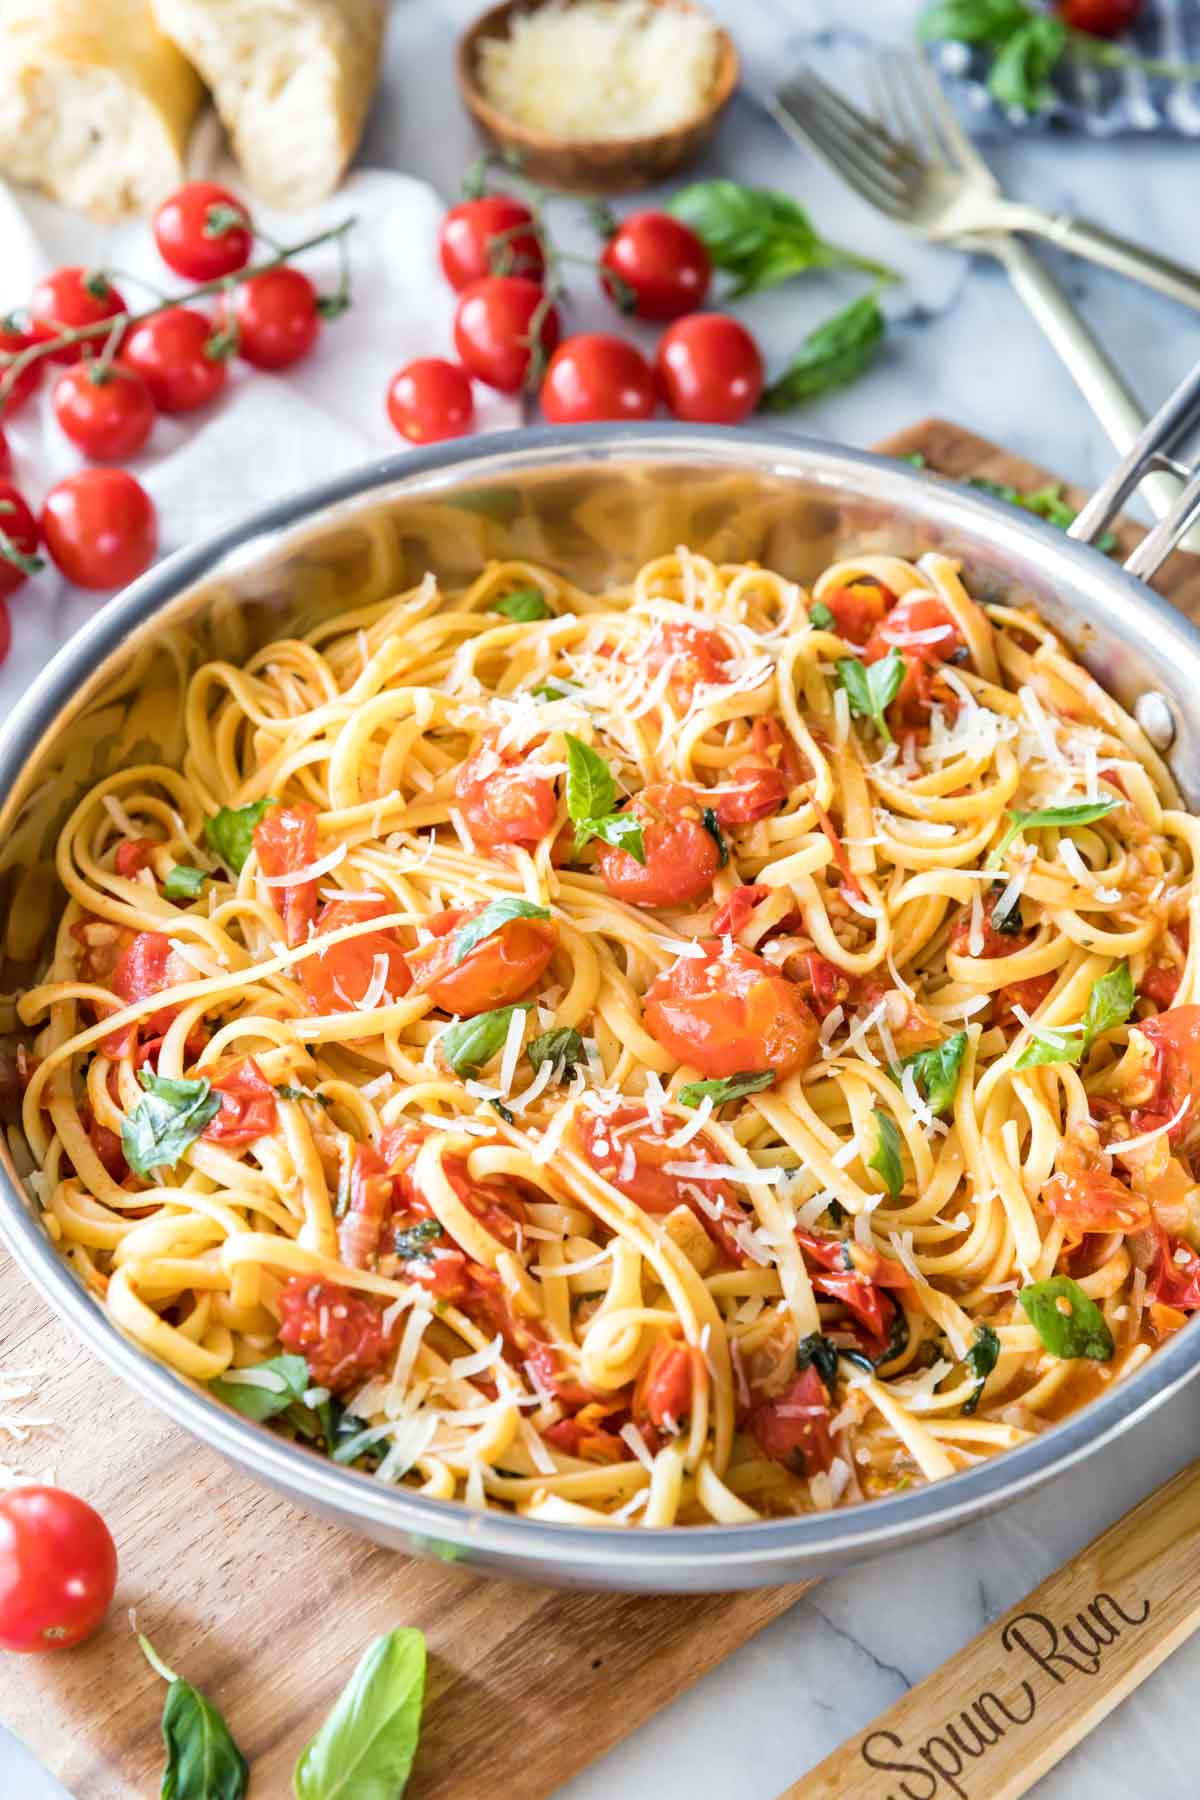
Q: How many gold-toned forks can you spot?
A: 2